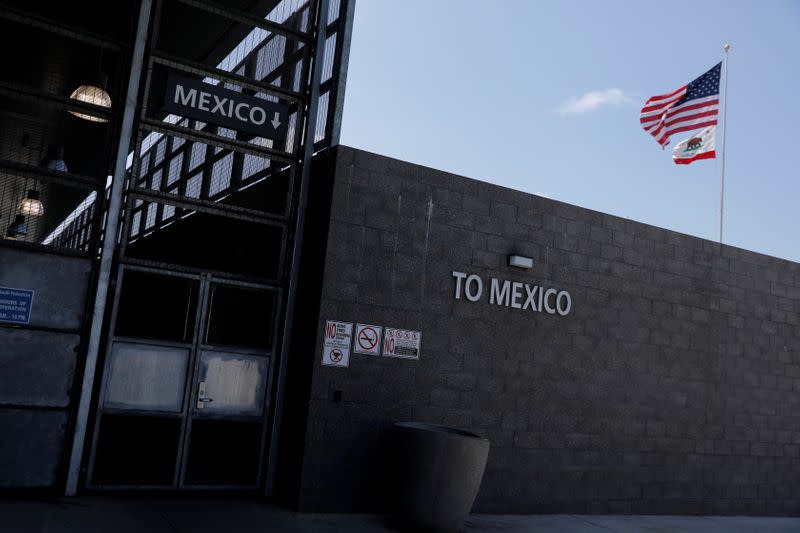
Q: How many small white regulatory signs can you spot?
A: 3